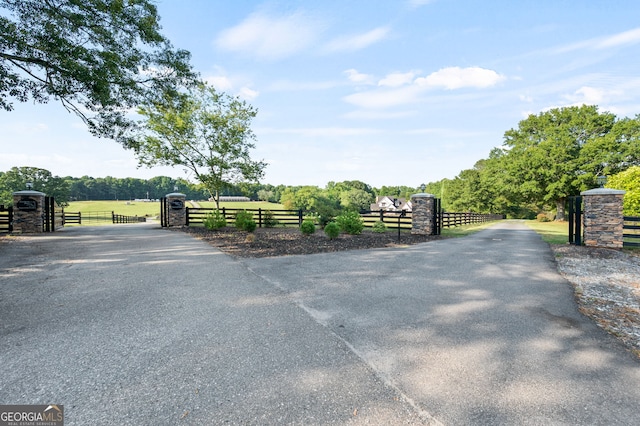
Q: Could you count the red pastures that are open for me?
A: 0